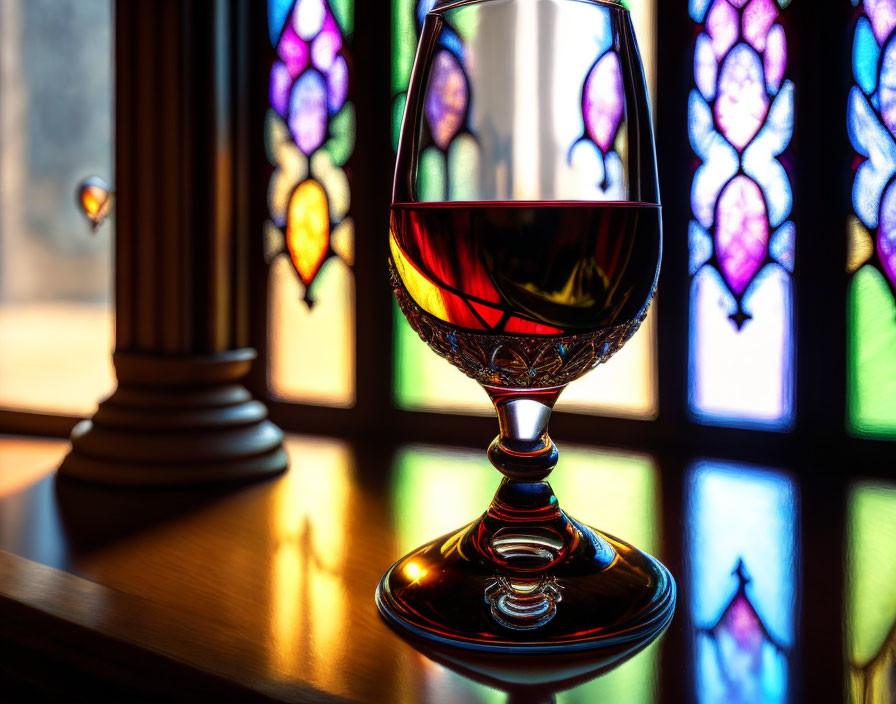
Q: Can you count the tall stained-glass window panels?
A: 4